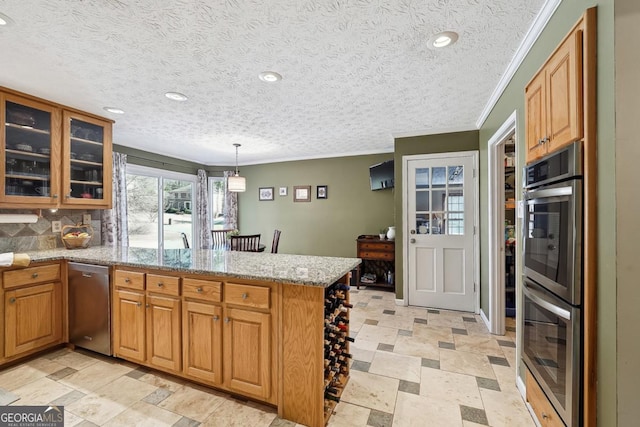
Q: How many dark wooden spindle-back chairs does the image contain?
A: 4